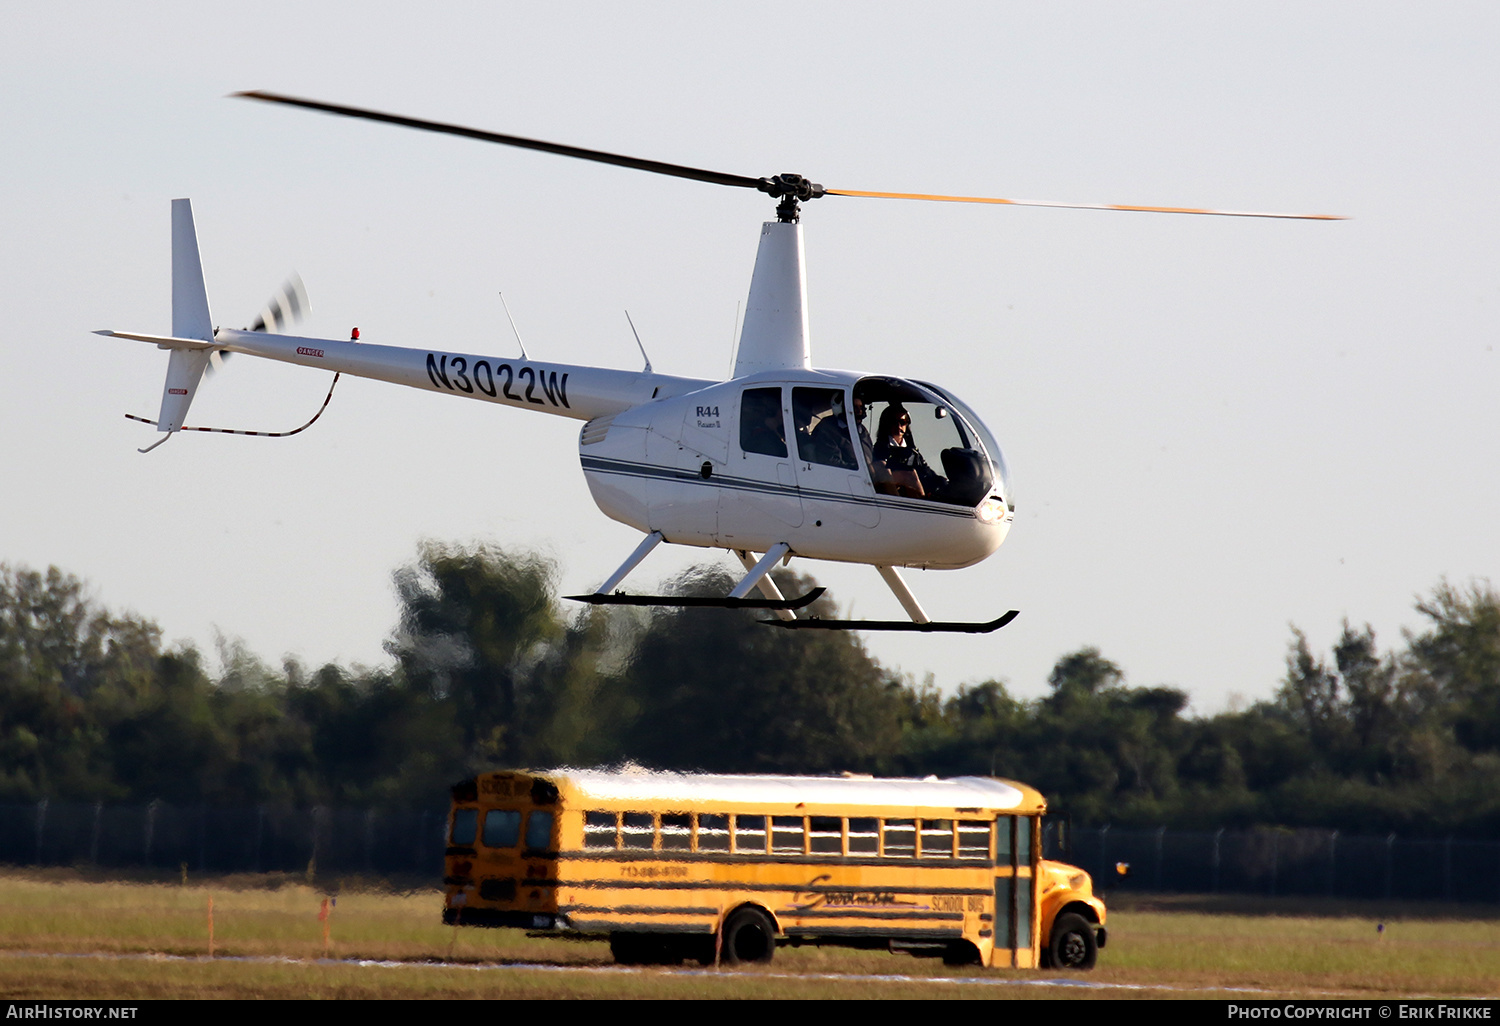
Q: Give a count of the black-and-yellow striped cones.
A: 0